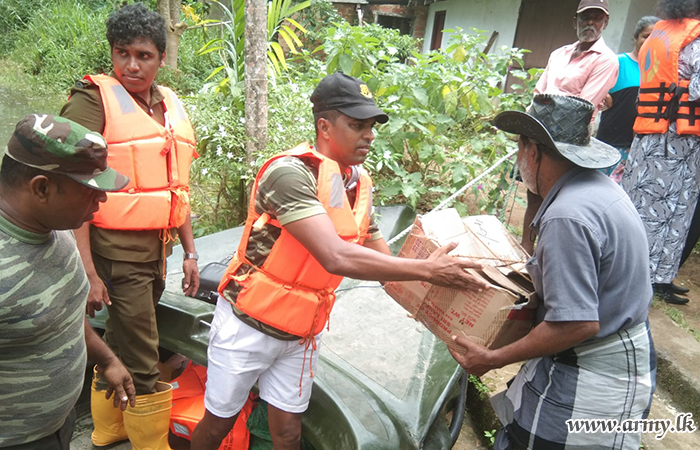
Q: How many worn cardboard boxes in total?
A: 1